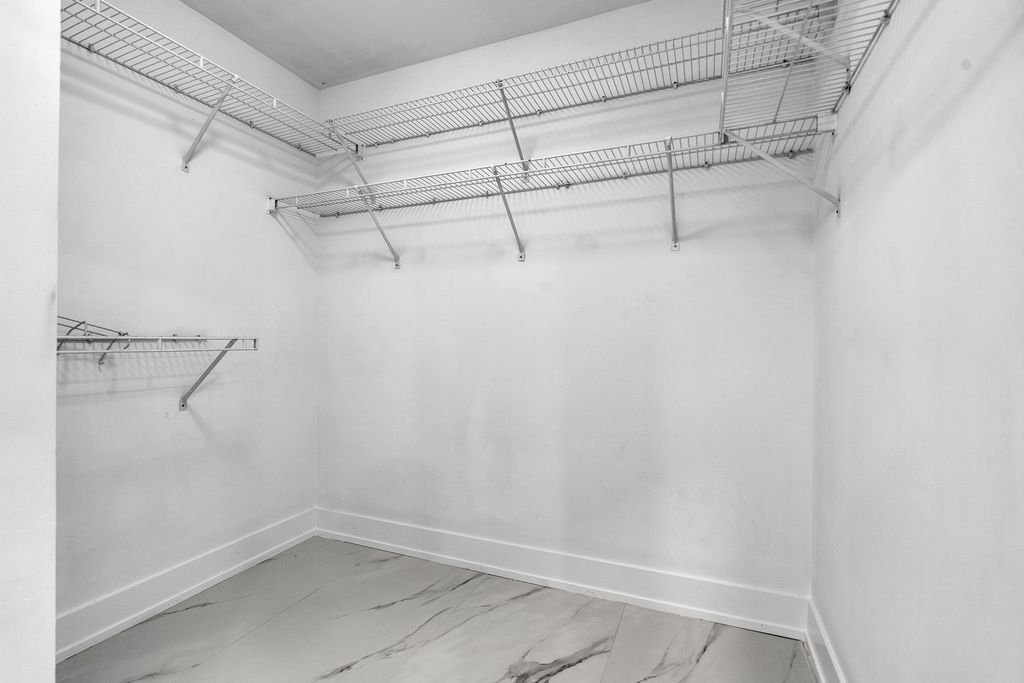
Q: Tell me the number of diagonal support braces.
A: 9